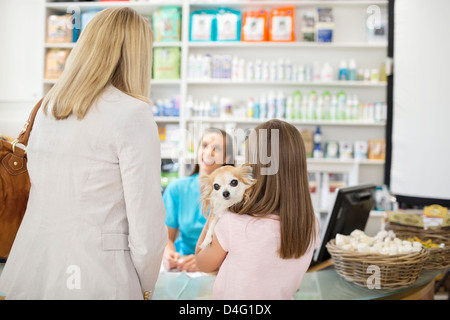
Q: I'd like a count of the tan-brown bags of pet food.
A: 2